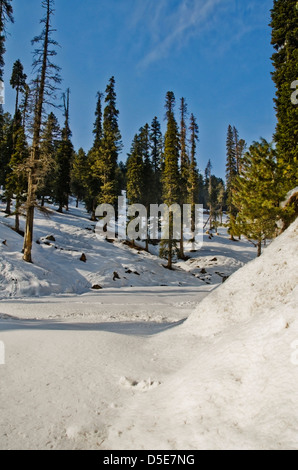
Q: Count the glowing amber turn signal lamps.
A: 0